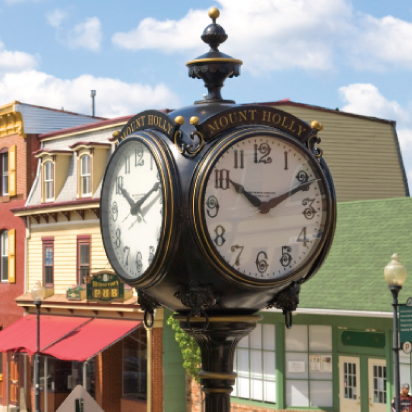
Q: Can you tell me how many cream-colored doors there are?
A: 2